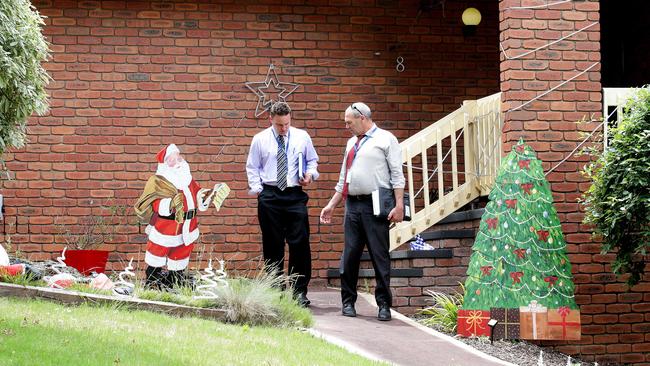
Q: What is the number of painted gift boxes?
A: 4